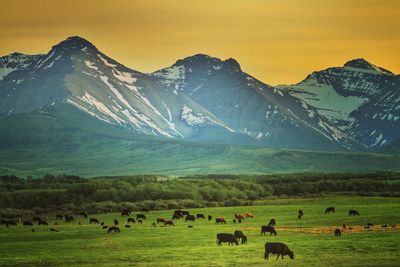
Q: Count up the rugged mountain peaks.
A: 3